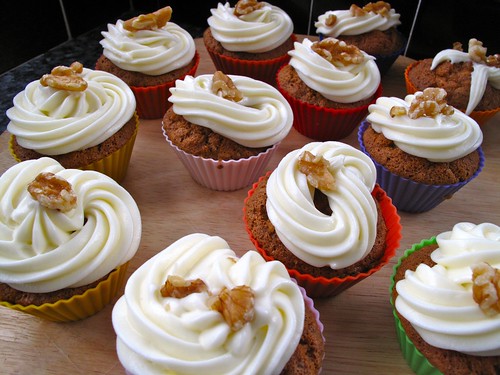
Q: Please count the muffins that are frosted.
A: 12